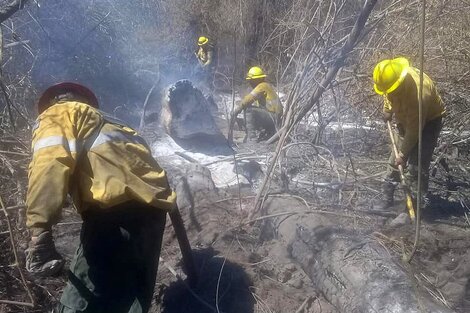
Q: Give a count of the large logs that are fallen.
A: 1